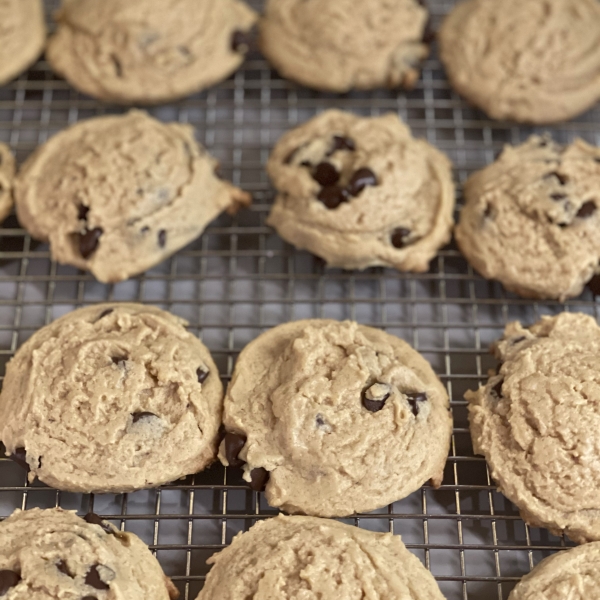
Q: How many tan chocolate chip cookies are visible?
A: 14